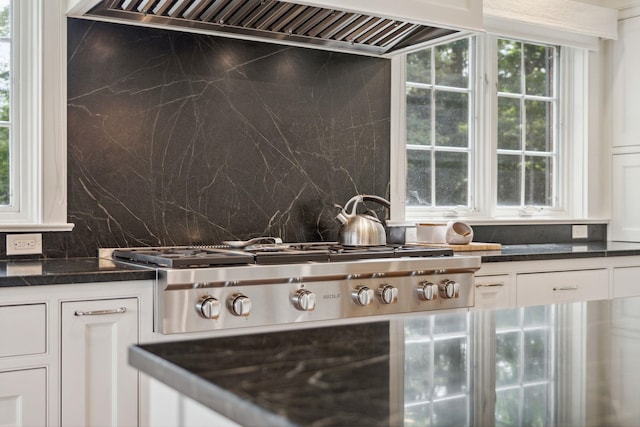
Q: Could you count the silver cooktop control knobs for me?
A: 7